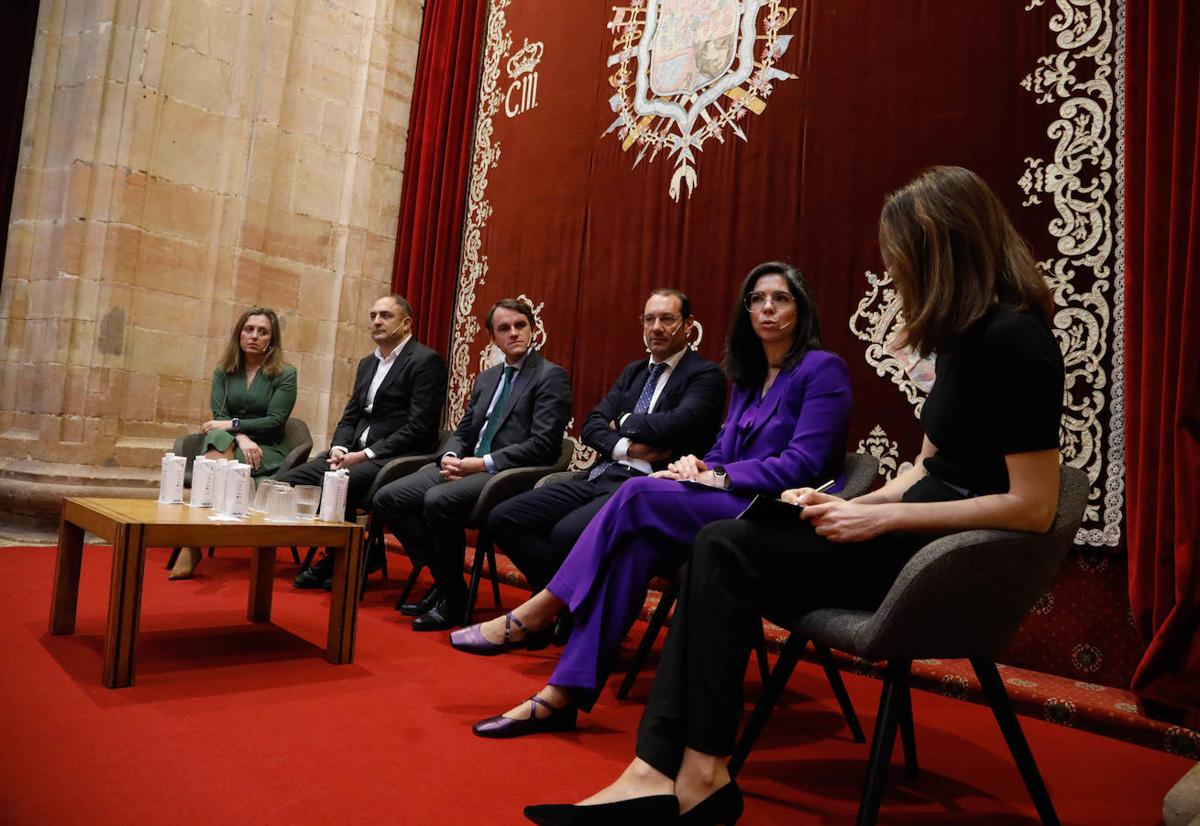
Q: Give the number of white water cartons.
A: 5